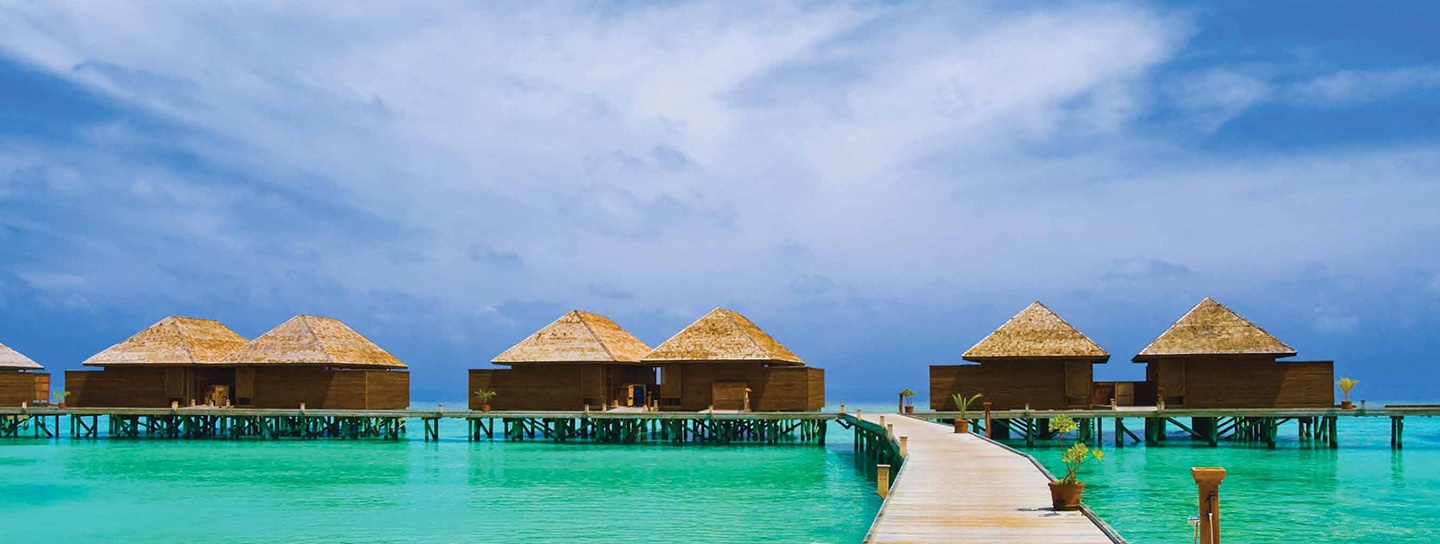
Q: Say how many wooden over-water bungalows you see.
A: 7